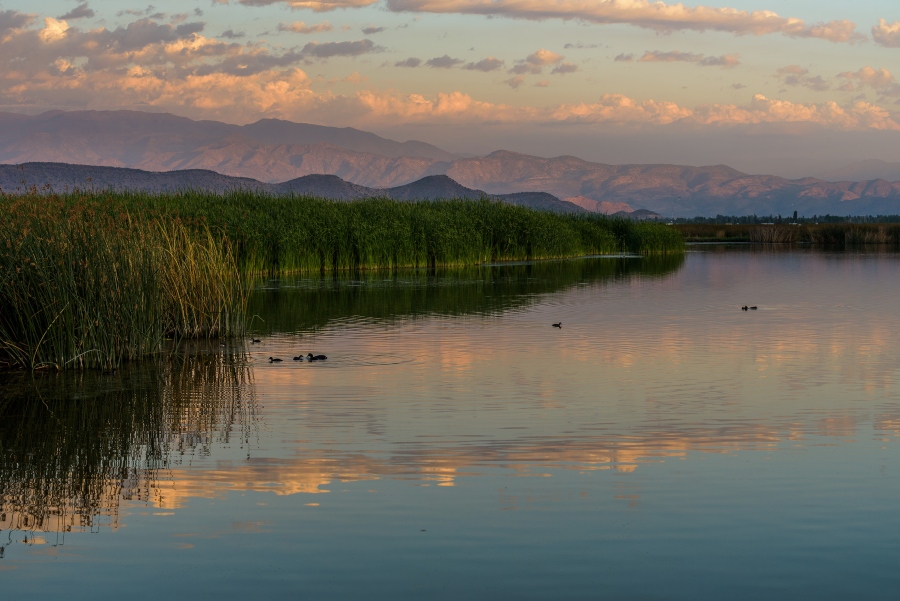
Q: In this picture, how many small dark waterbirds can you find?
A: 7